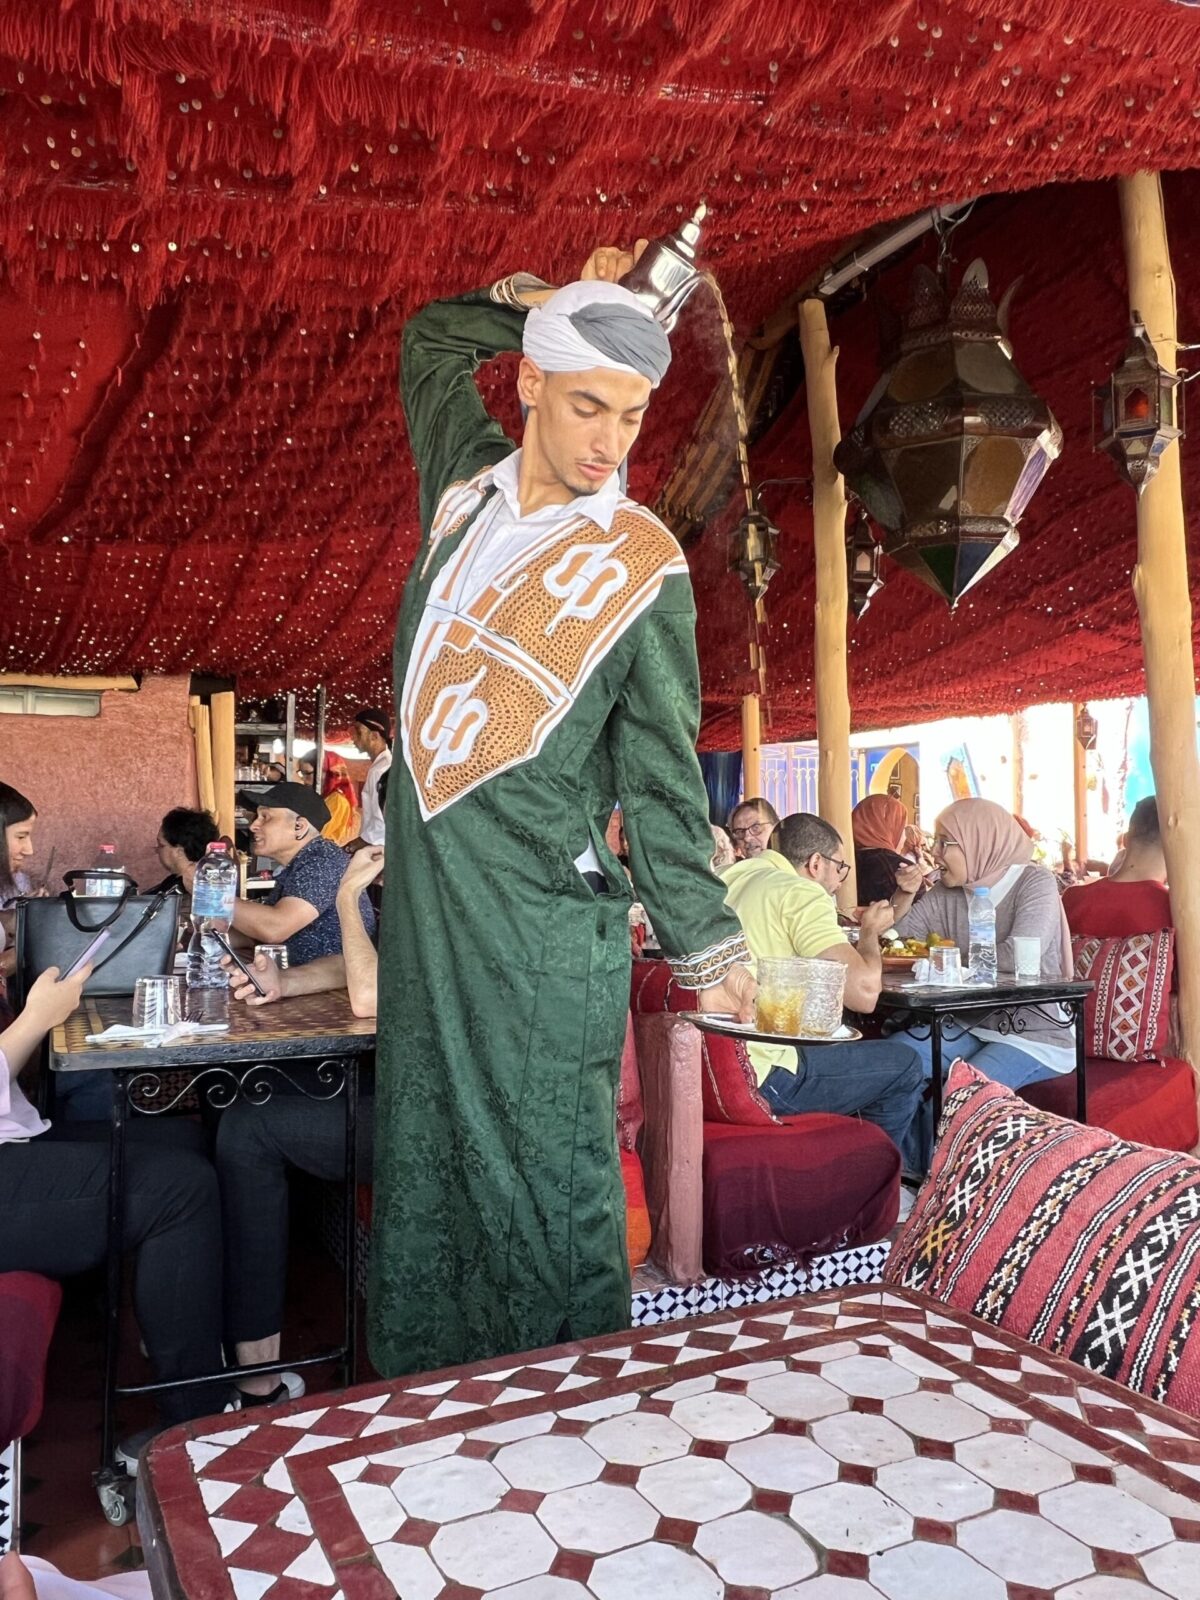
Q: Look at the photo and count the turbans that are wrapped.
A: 1